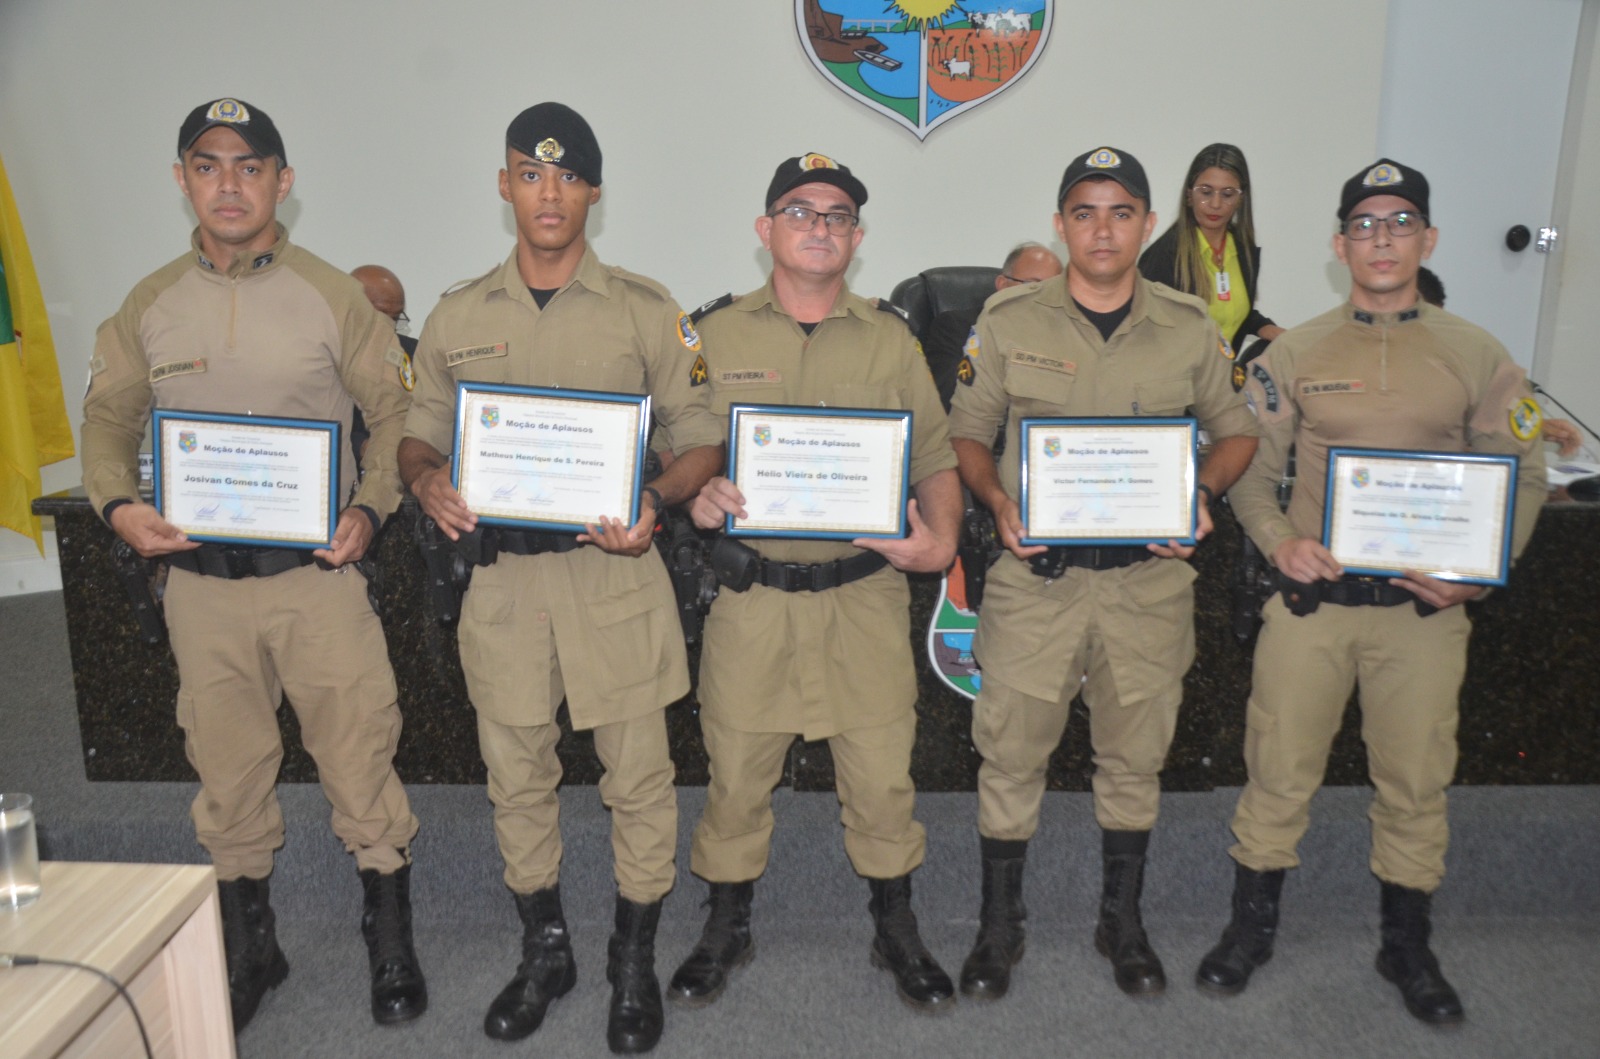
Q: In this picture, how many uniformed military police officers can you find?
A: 5